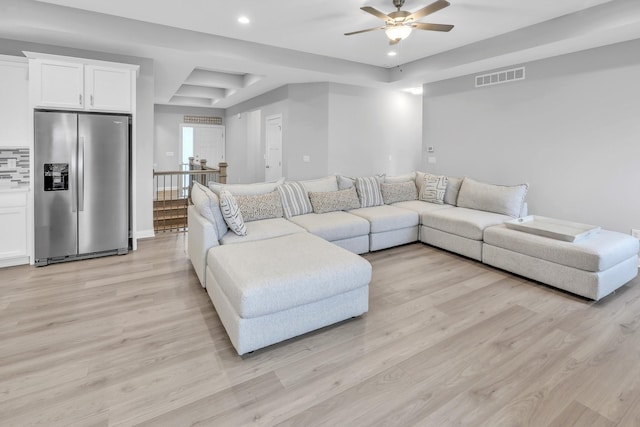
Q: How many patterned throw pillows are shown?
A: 7